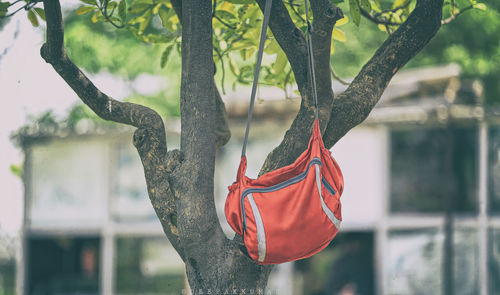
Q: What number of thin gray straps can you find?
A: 2